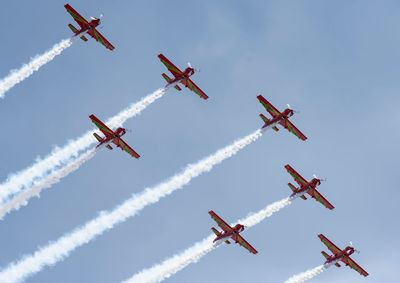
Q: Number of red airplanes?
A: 7